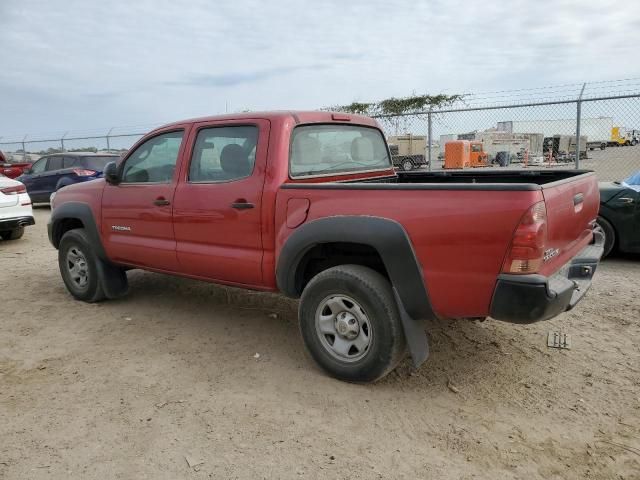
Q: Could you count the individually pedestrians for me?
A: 0